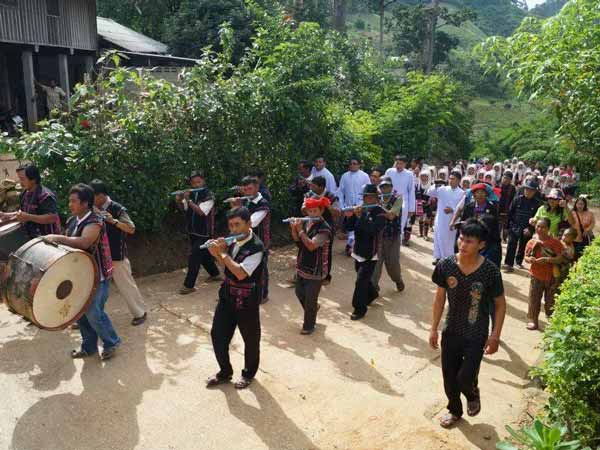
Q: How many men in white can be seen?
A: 4